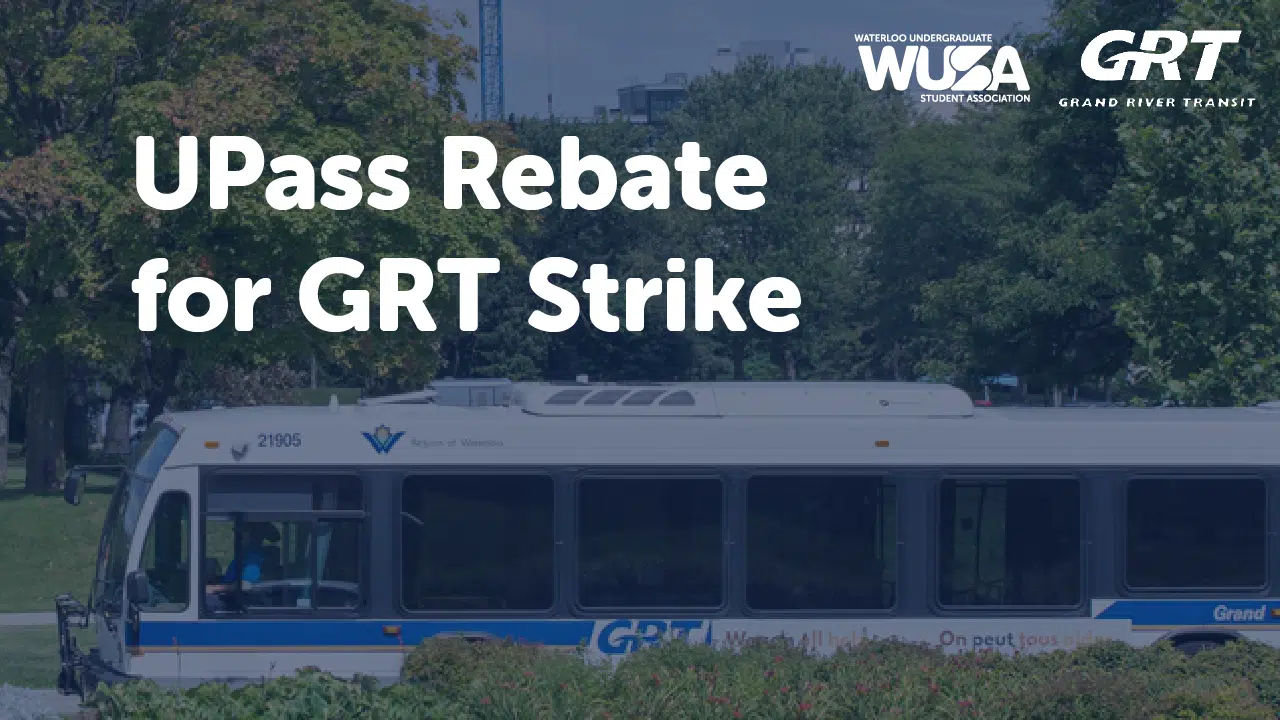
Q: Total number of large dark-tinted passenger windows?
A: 5